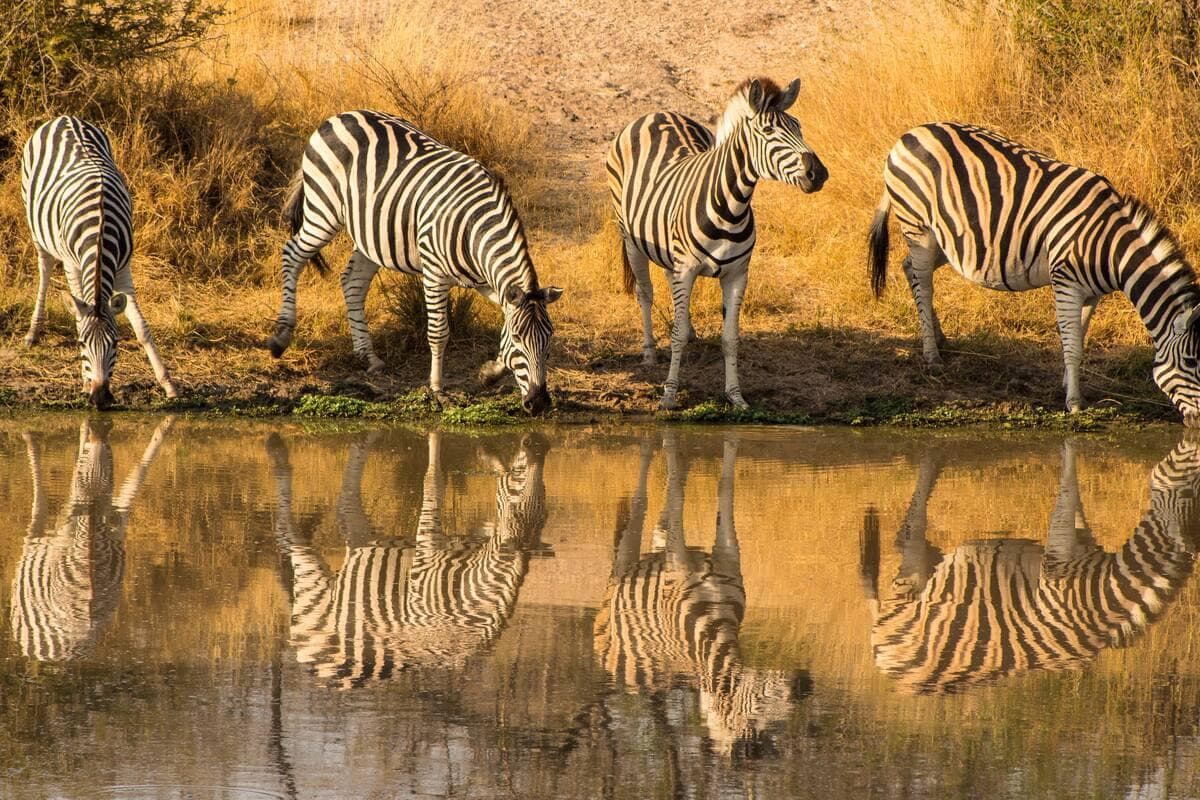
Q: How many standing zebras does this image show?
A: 4